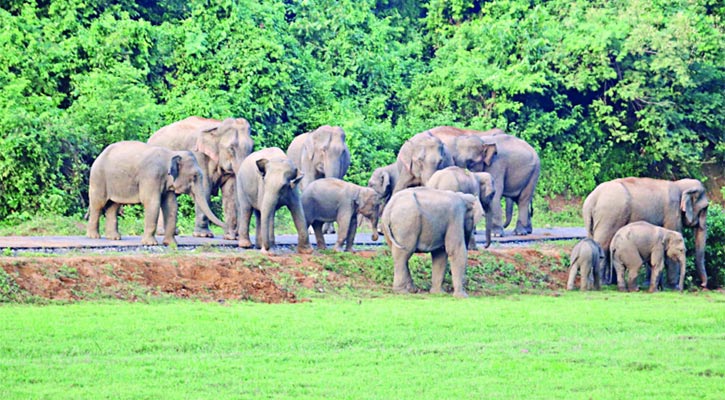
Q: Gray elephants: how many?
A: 14